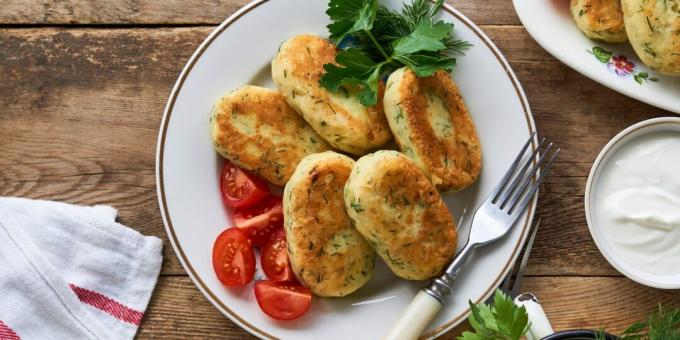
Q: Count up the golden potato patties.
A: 7